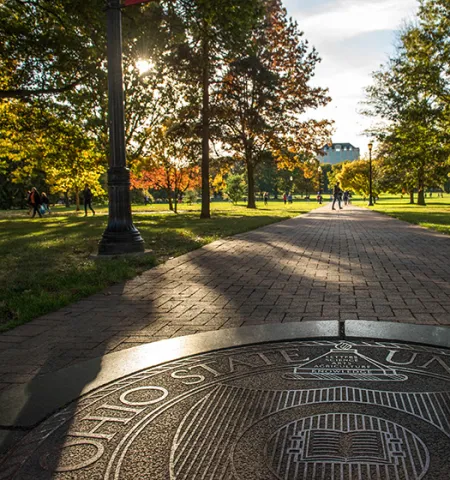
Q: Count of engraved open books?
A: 1